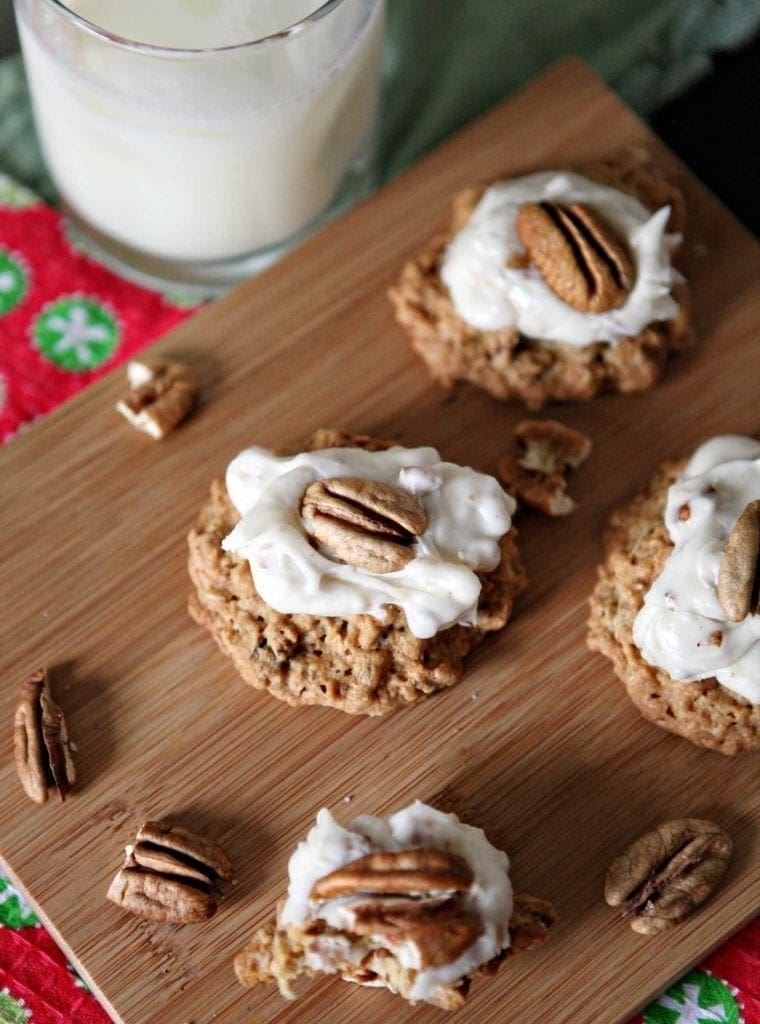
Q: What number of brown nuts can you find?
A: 9